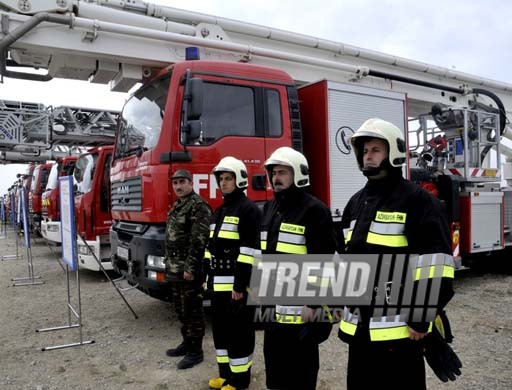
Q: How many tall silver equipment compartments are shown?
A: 1